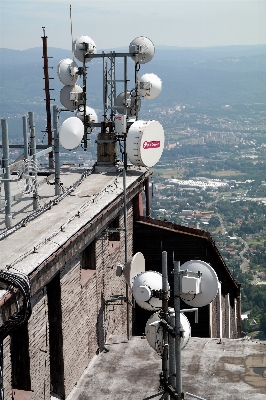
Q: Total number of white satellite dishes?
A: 13